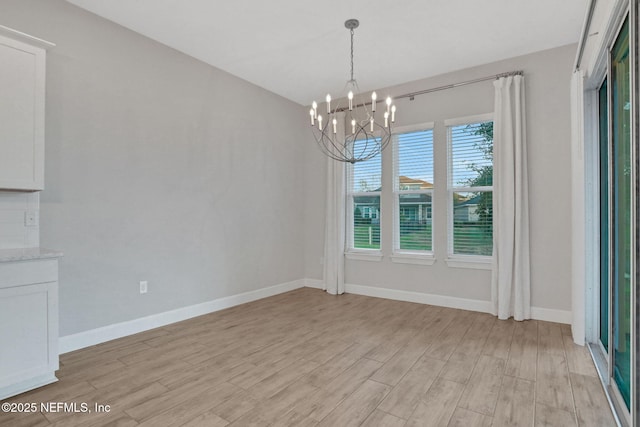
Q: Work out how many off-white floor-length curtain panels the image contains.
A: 3